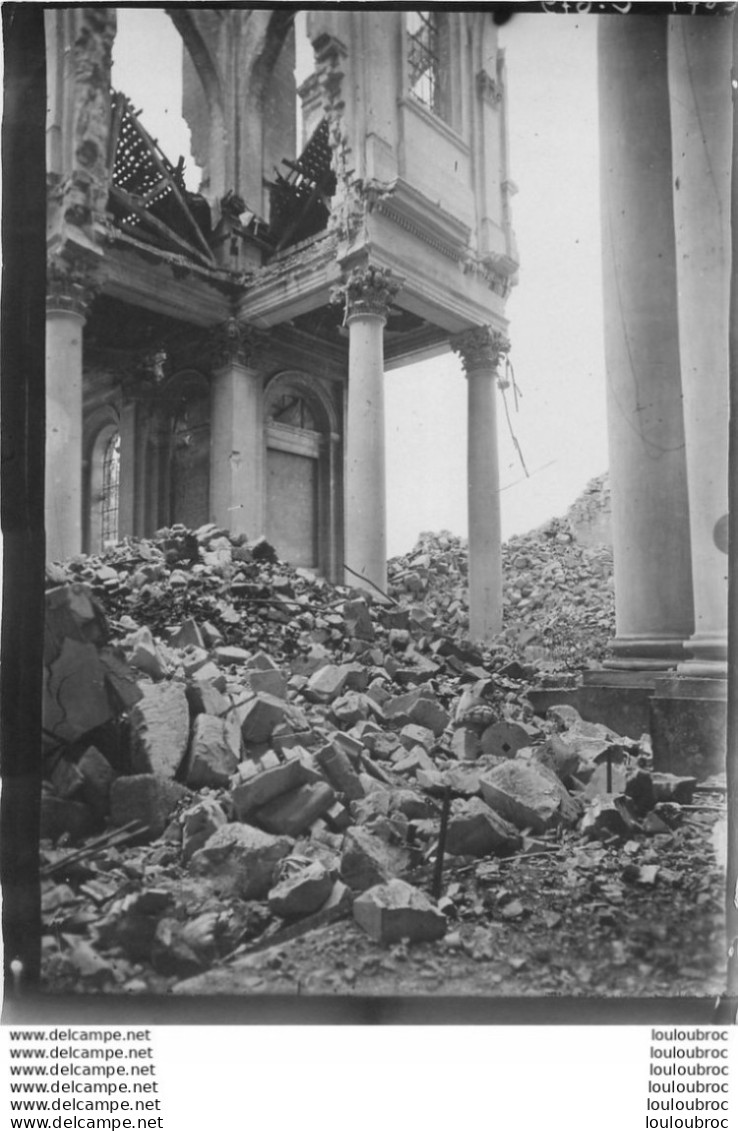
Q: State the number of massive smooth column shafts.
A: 2